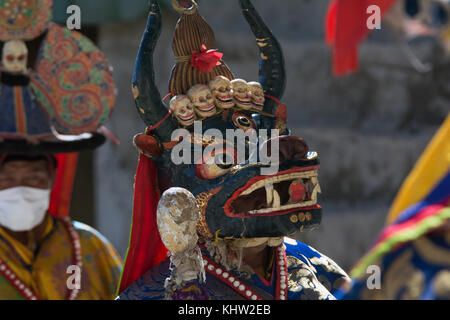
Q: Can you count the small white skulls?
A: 6